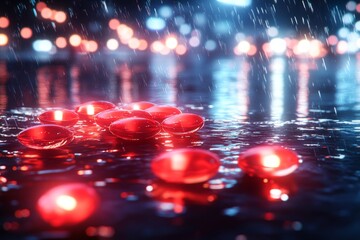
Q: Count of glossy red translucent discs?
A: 11